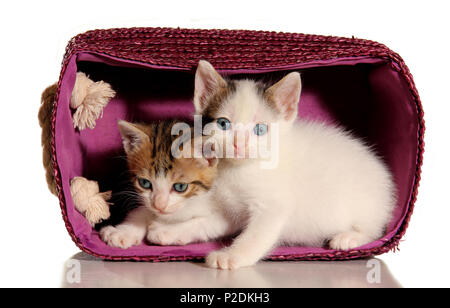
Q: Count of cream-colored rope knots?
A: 2